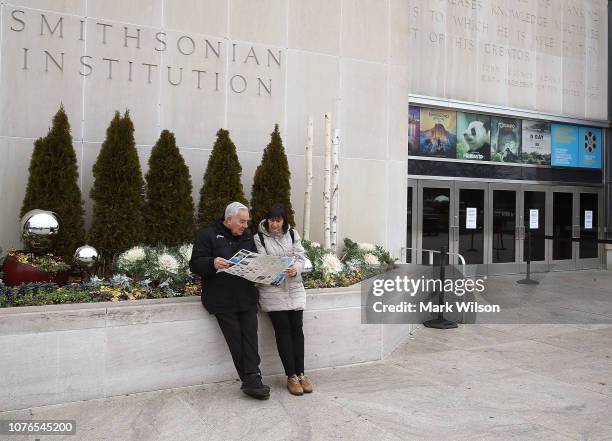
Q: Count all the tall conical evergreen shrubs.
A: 5